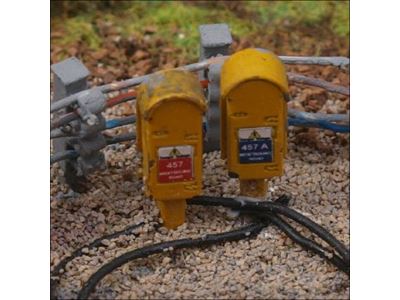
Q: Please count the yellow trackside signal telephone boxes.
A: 2